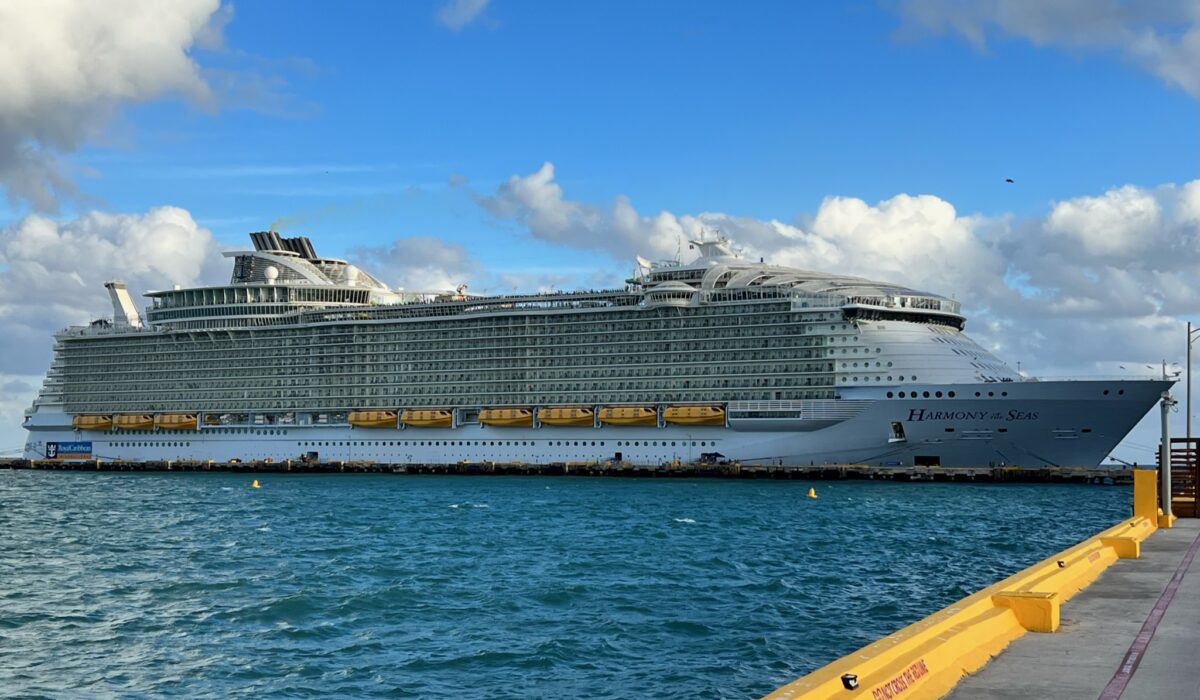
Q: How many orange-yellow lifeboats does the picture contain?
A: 9